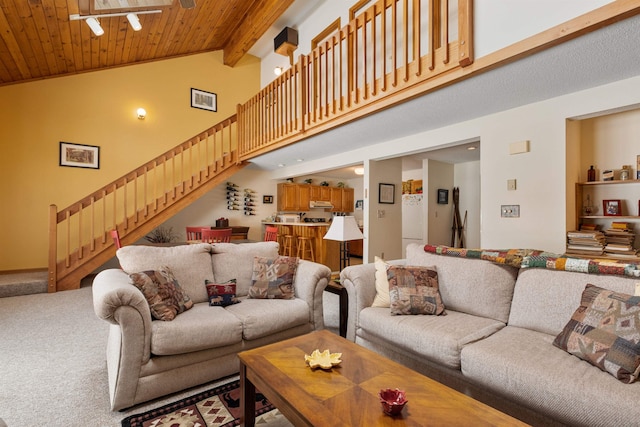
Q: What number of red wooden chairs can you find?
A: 4